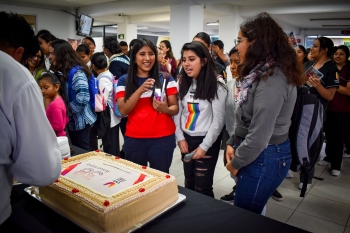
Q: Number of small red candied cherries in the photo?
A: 9